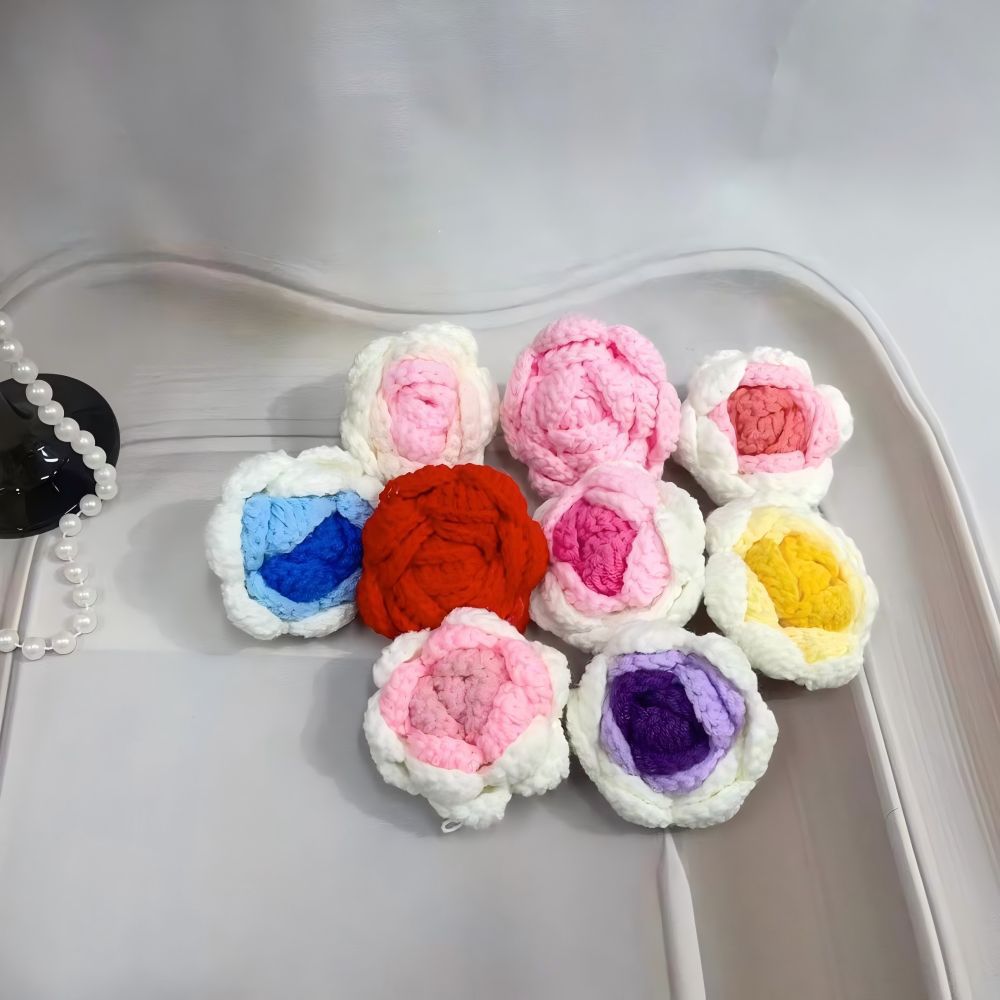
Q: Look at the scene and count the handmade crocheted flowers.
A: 9